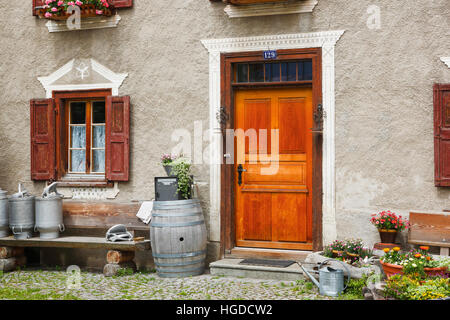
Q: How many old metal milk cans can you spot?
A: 3